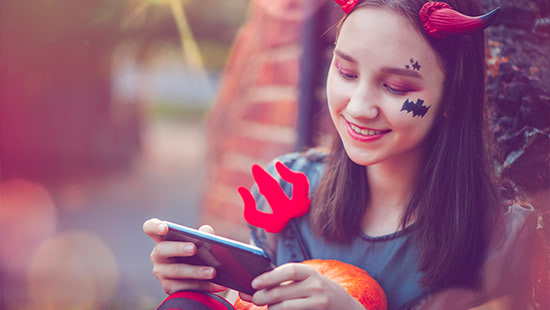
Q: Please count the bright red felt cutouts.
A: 1